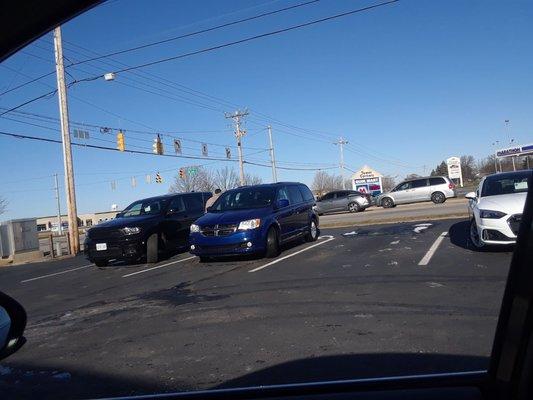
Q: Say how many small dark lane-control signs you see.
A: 3